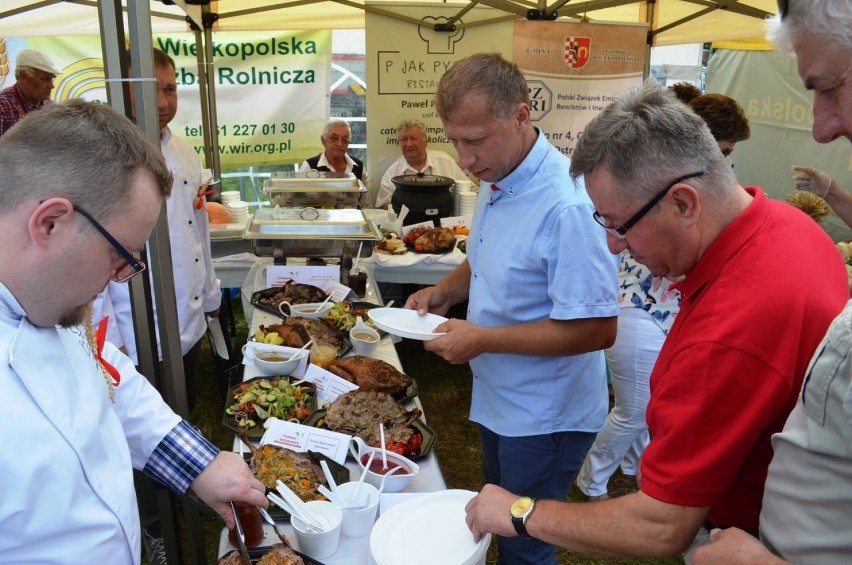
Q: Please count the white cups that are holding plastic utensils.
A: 2